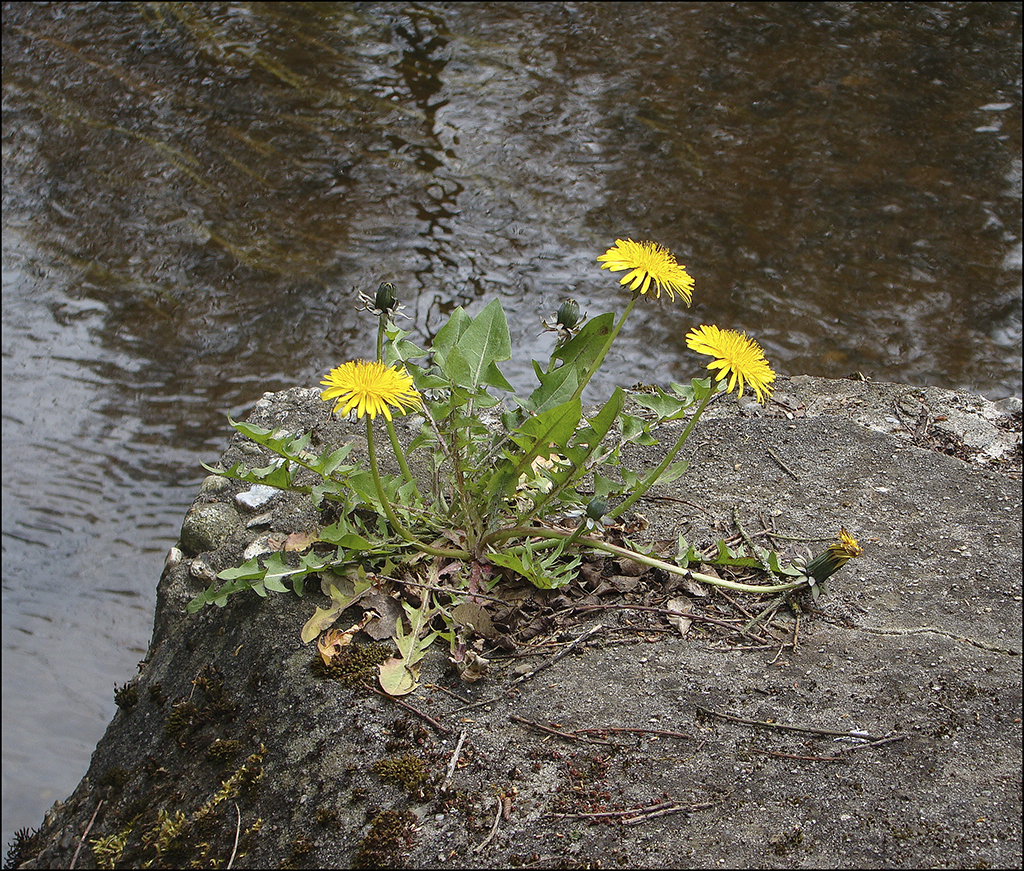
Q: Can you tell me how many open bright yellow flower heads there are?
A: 3